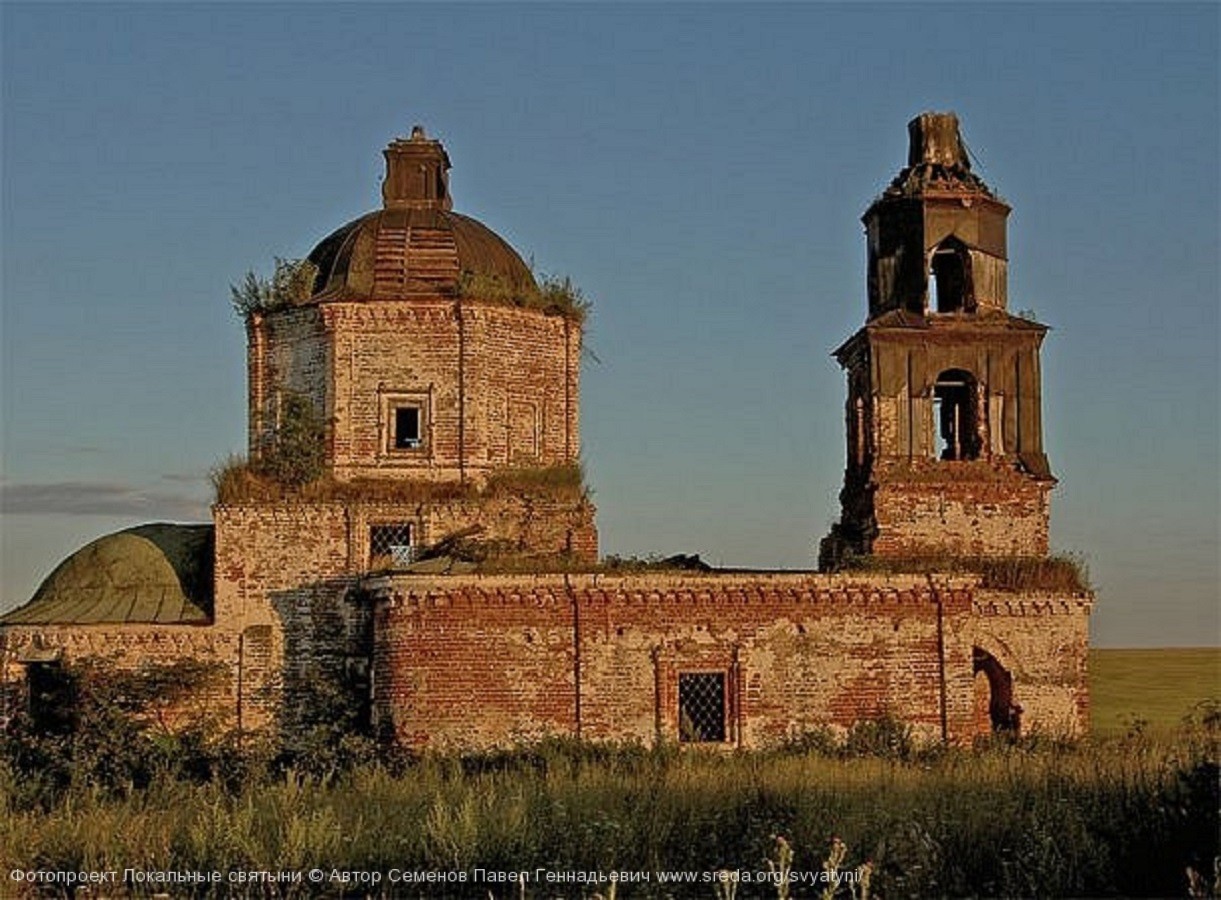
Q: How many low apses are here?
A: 1